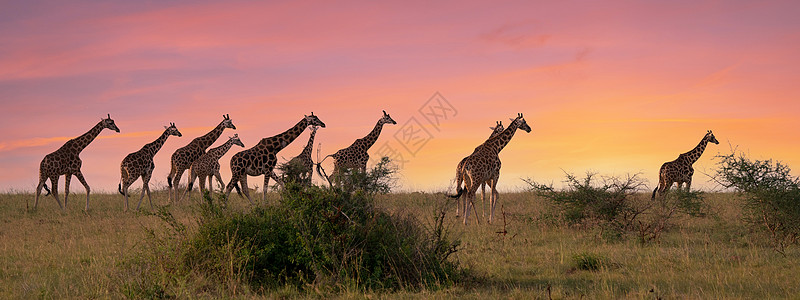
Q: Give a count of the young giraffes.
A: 2